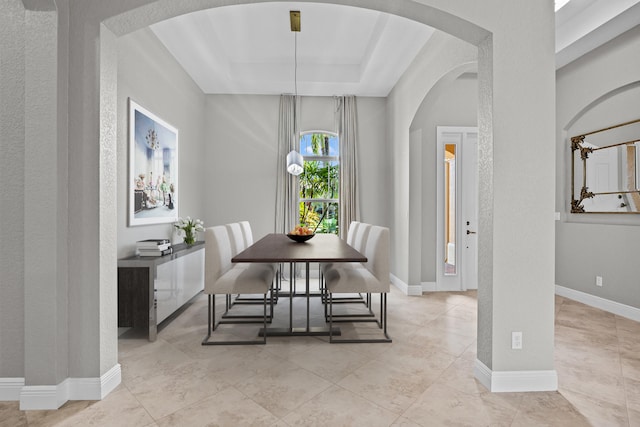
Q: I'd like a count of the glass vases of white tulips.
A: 1